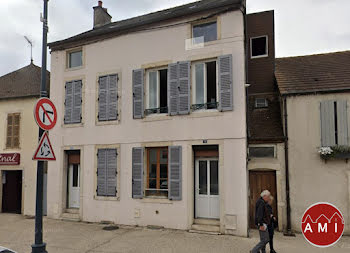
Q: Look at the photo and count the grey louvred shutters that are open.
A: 6